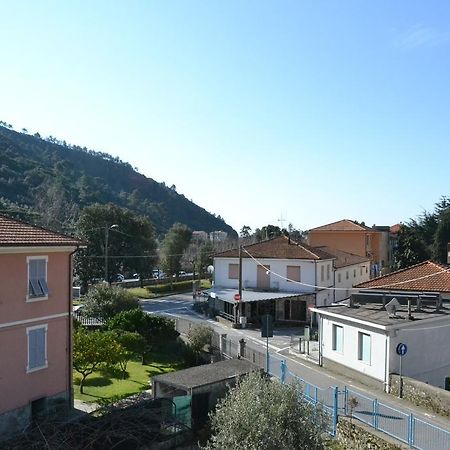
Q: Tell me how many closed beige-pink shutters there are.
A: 3